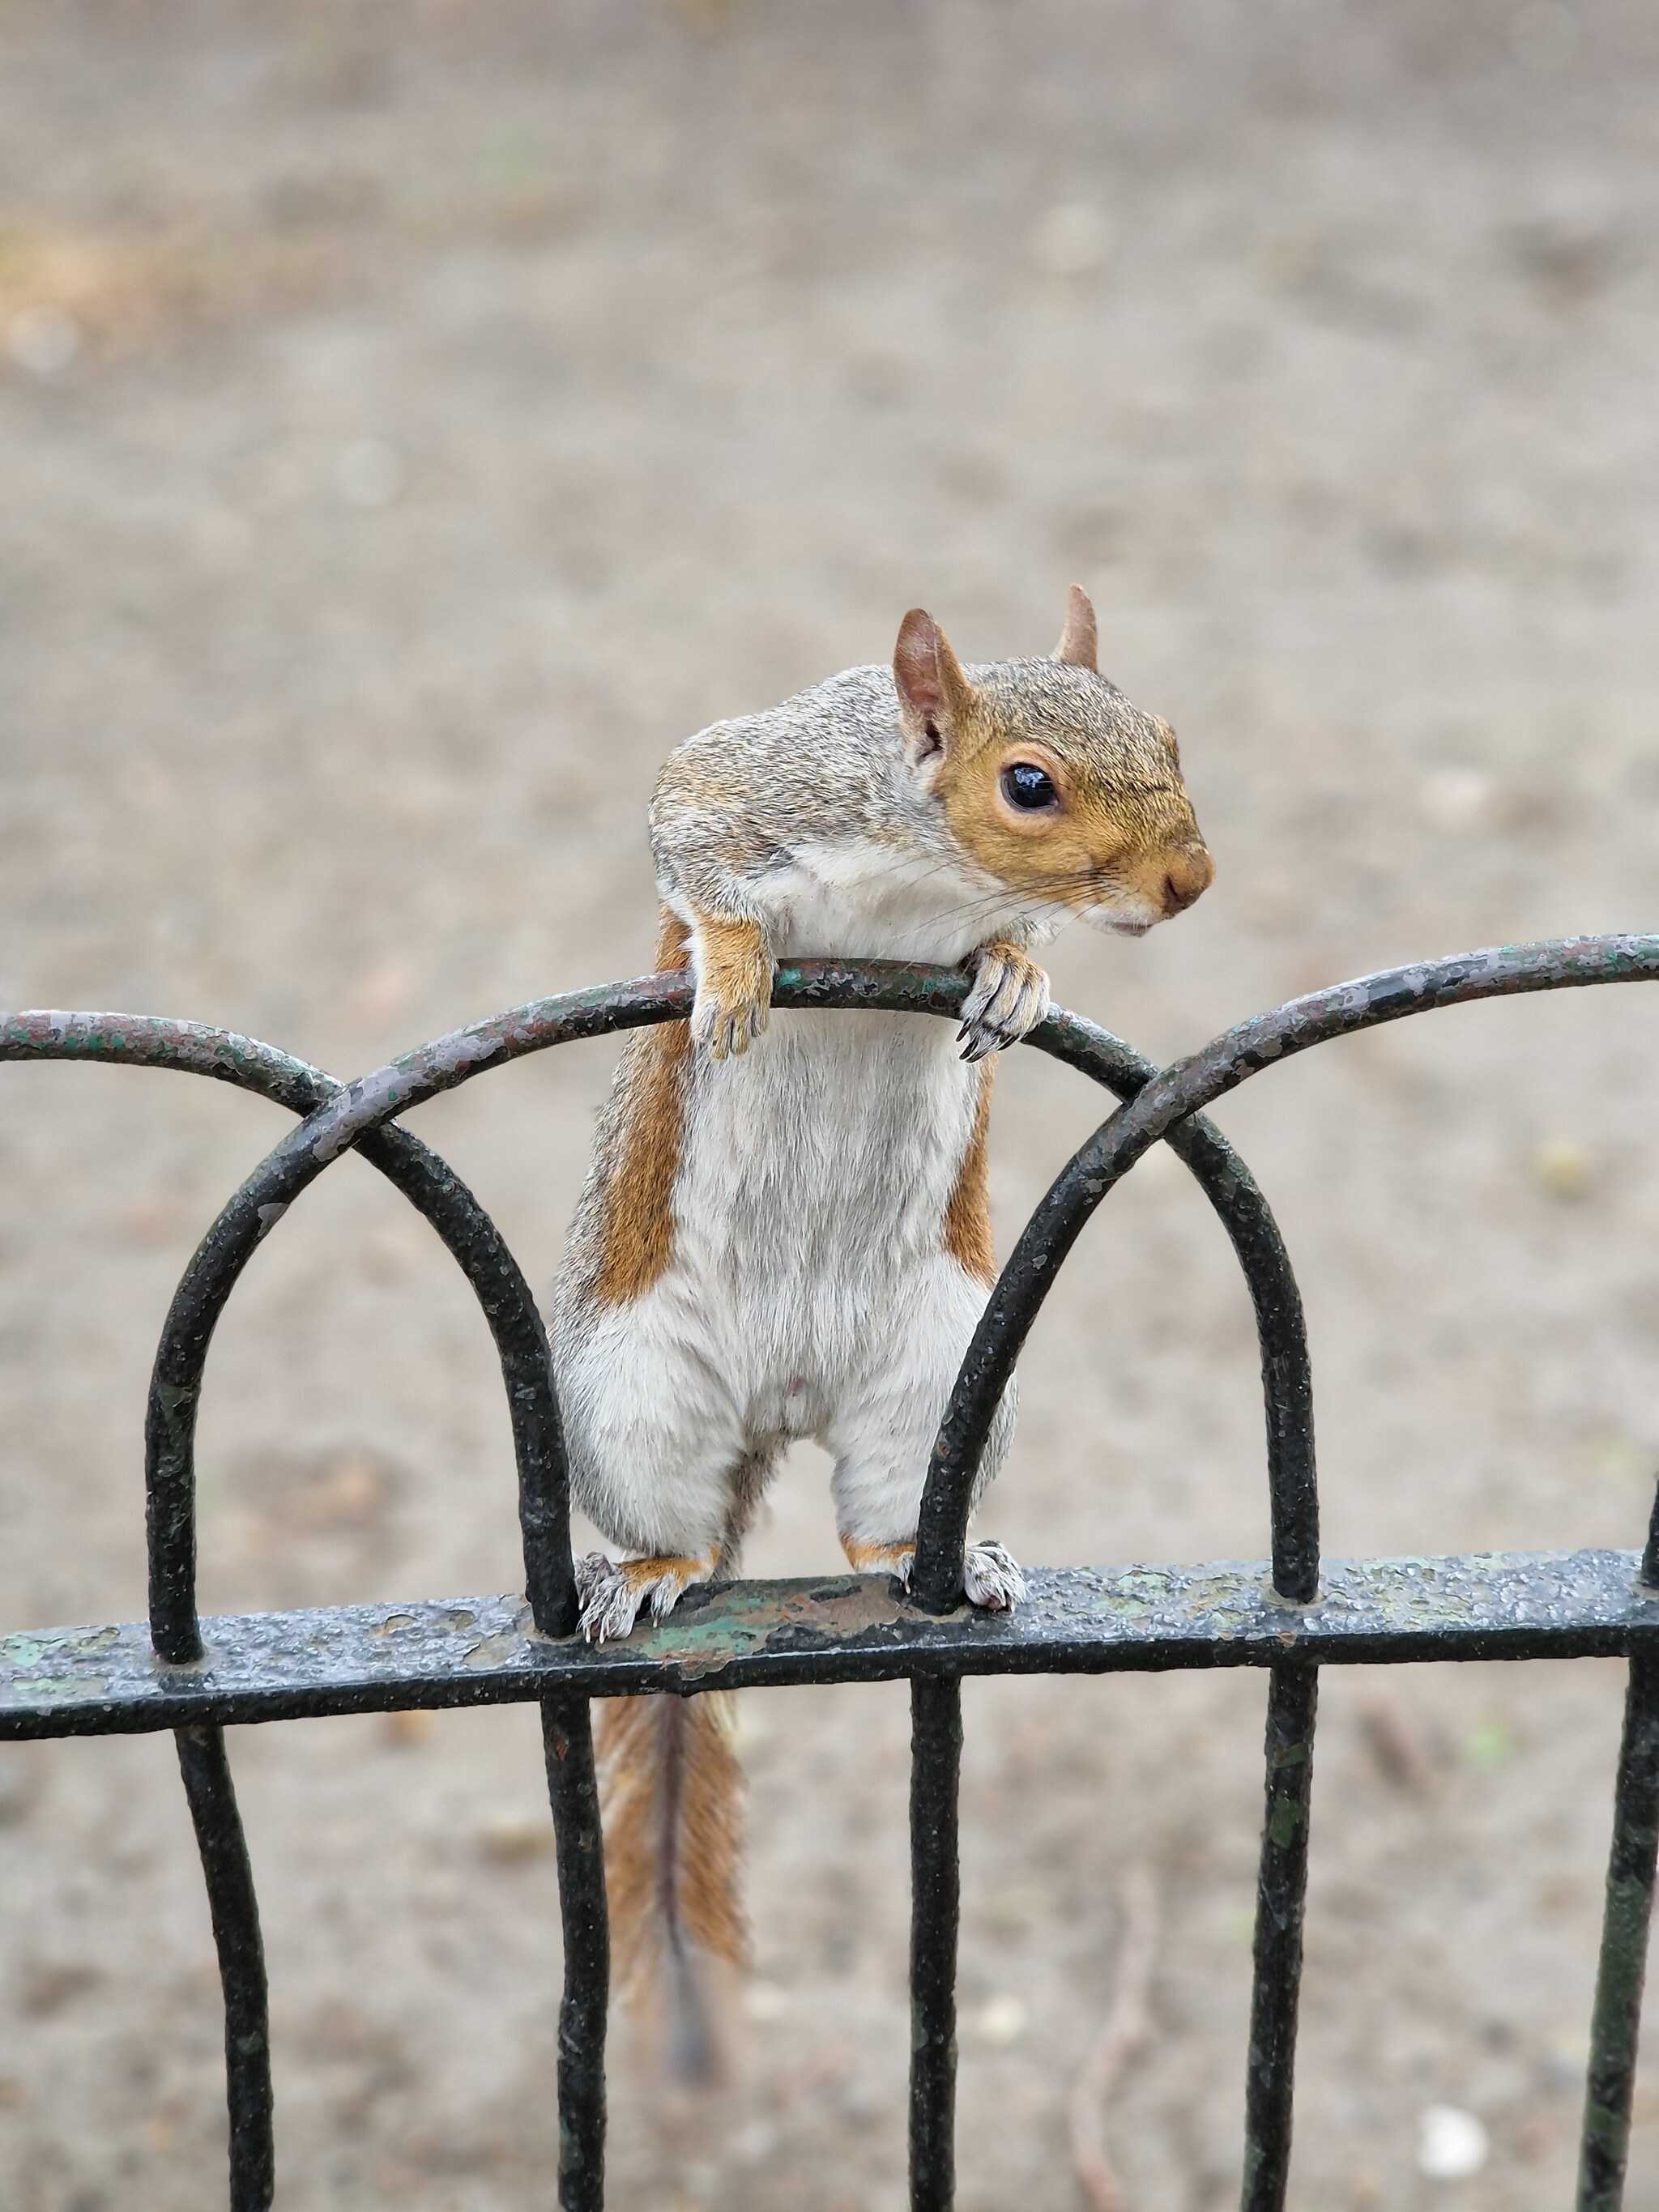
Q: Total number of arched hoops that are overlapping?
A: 3